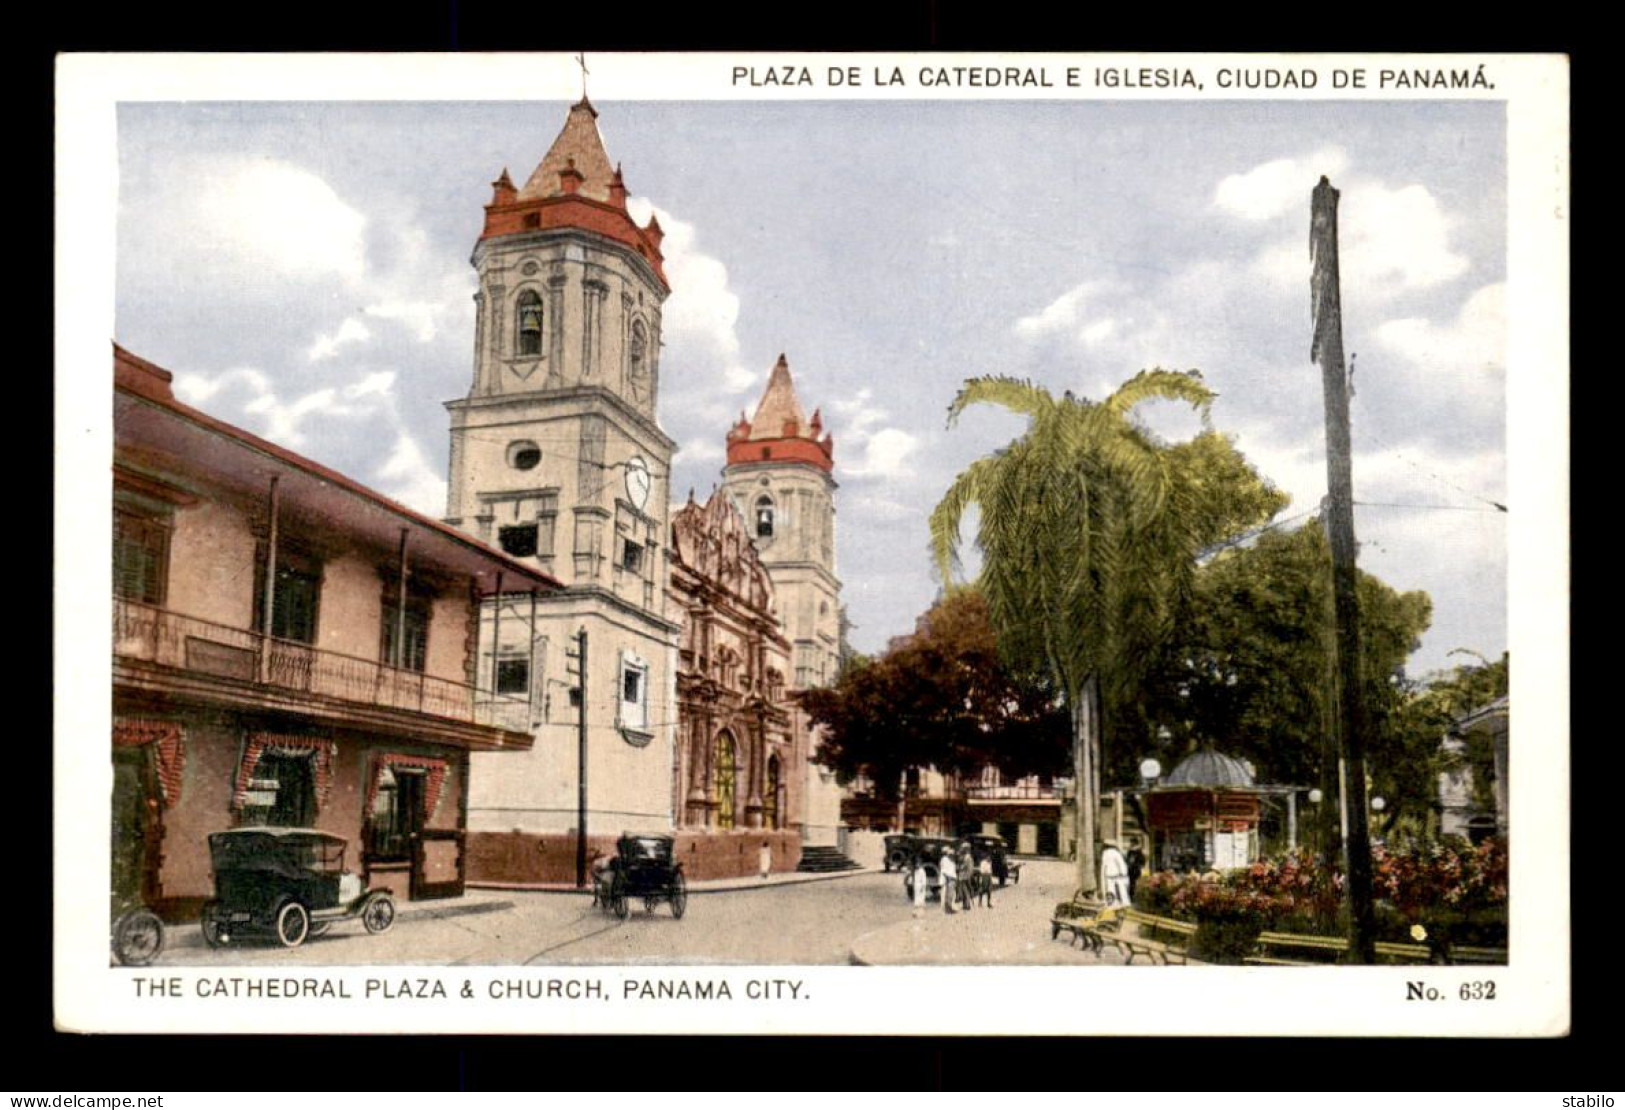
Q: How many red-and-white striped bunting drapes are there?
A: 3